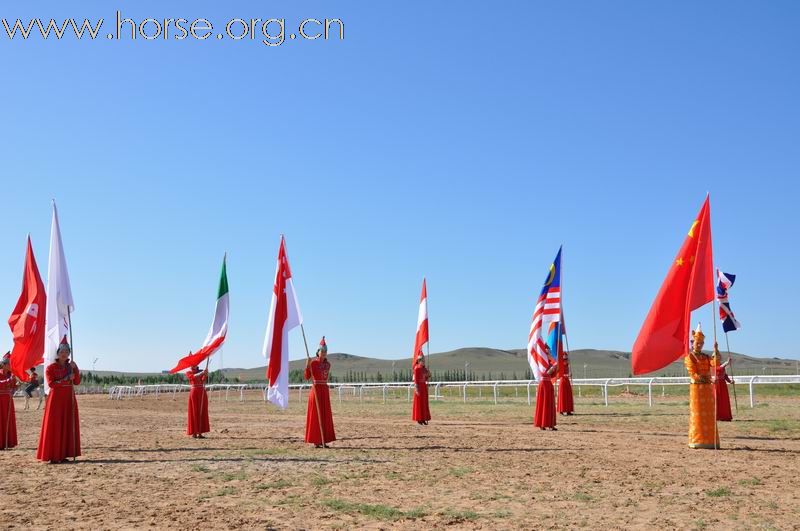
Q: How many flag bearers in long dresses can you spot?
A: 9